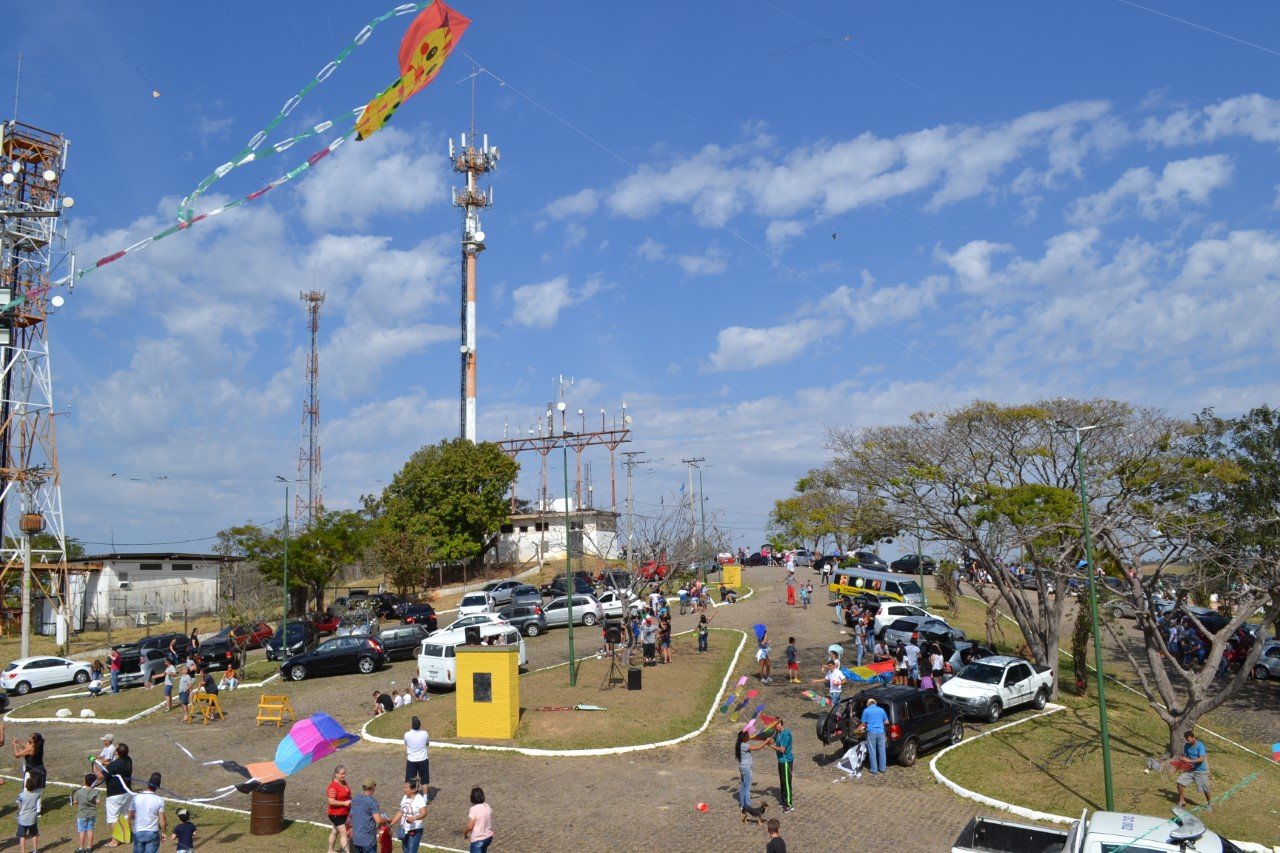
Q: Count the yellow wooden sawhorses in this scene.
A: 2